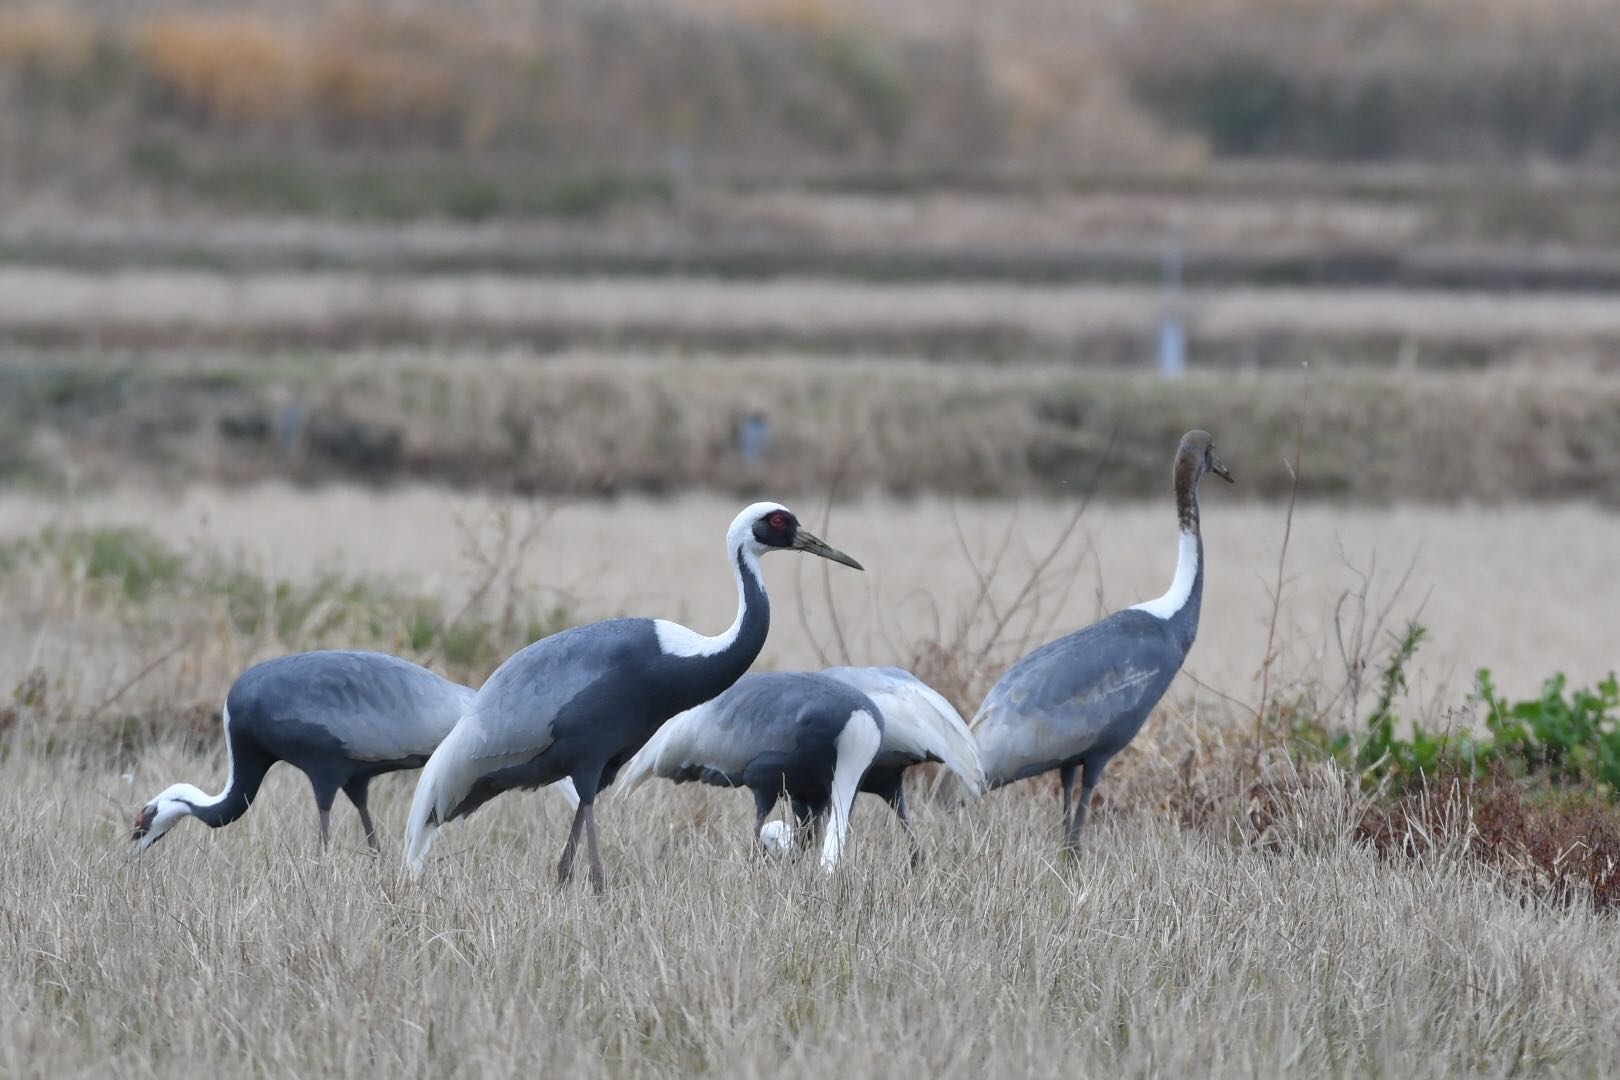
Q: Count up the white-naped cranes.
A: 5